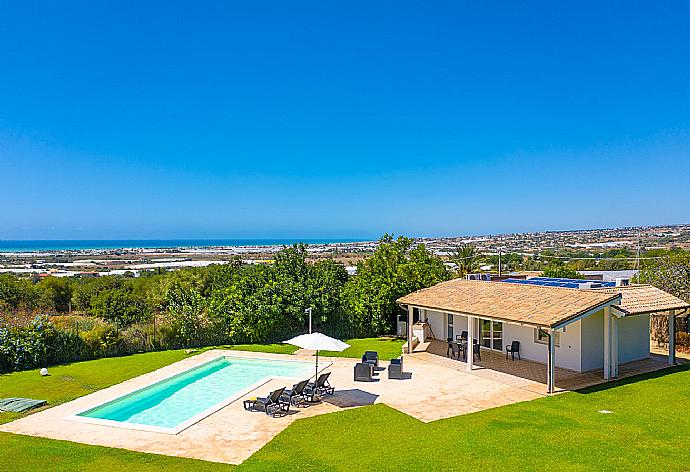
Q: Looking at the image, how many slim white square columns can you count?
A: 6